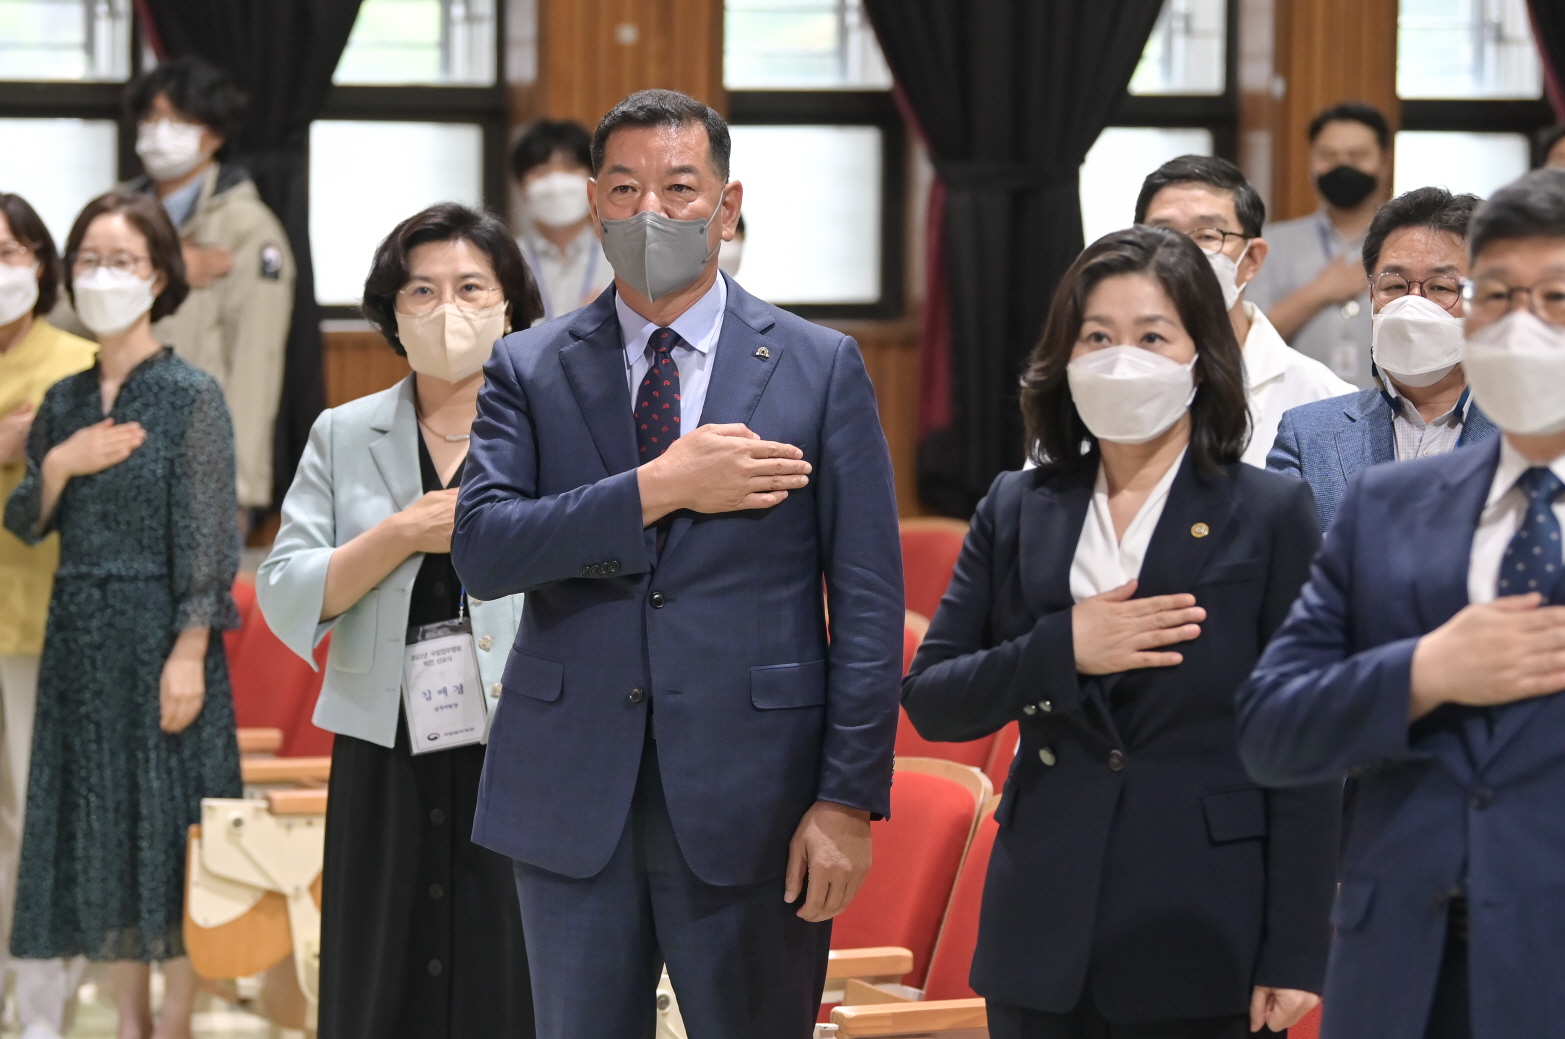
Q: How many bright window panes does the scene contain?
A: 10